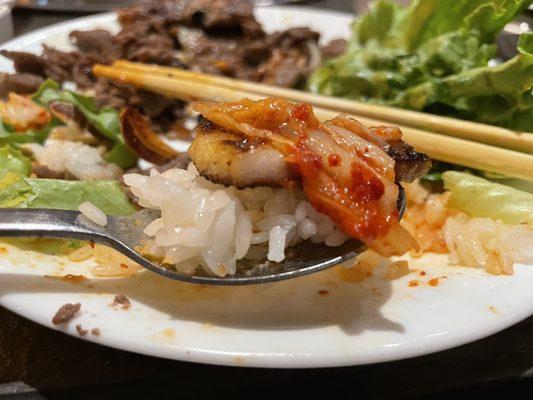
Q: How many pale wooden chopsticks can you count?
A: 2